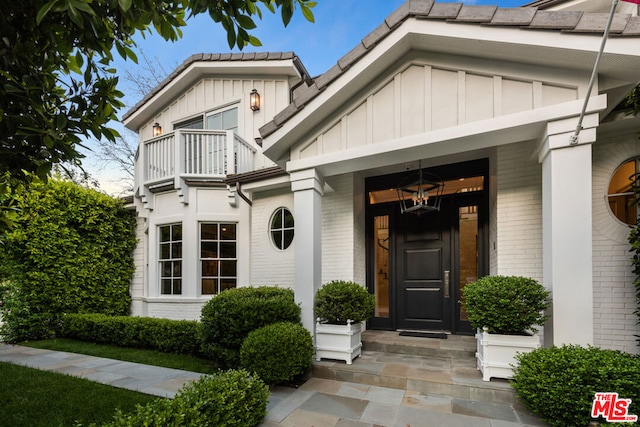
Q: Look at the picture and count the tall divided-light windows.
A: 2